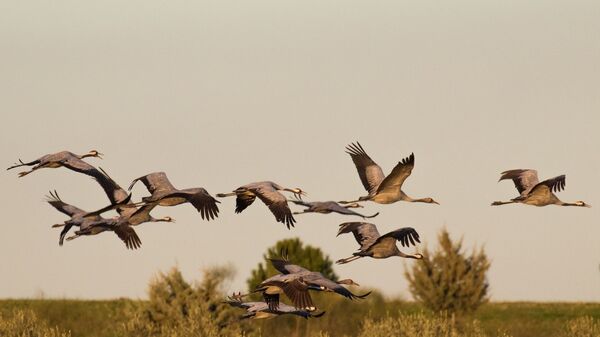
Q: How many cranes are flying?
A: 13